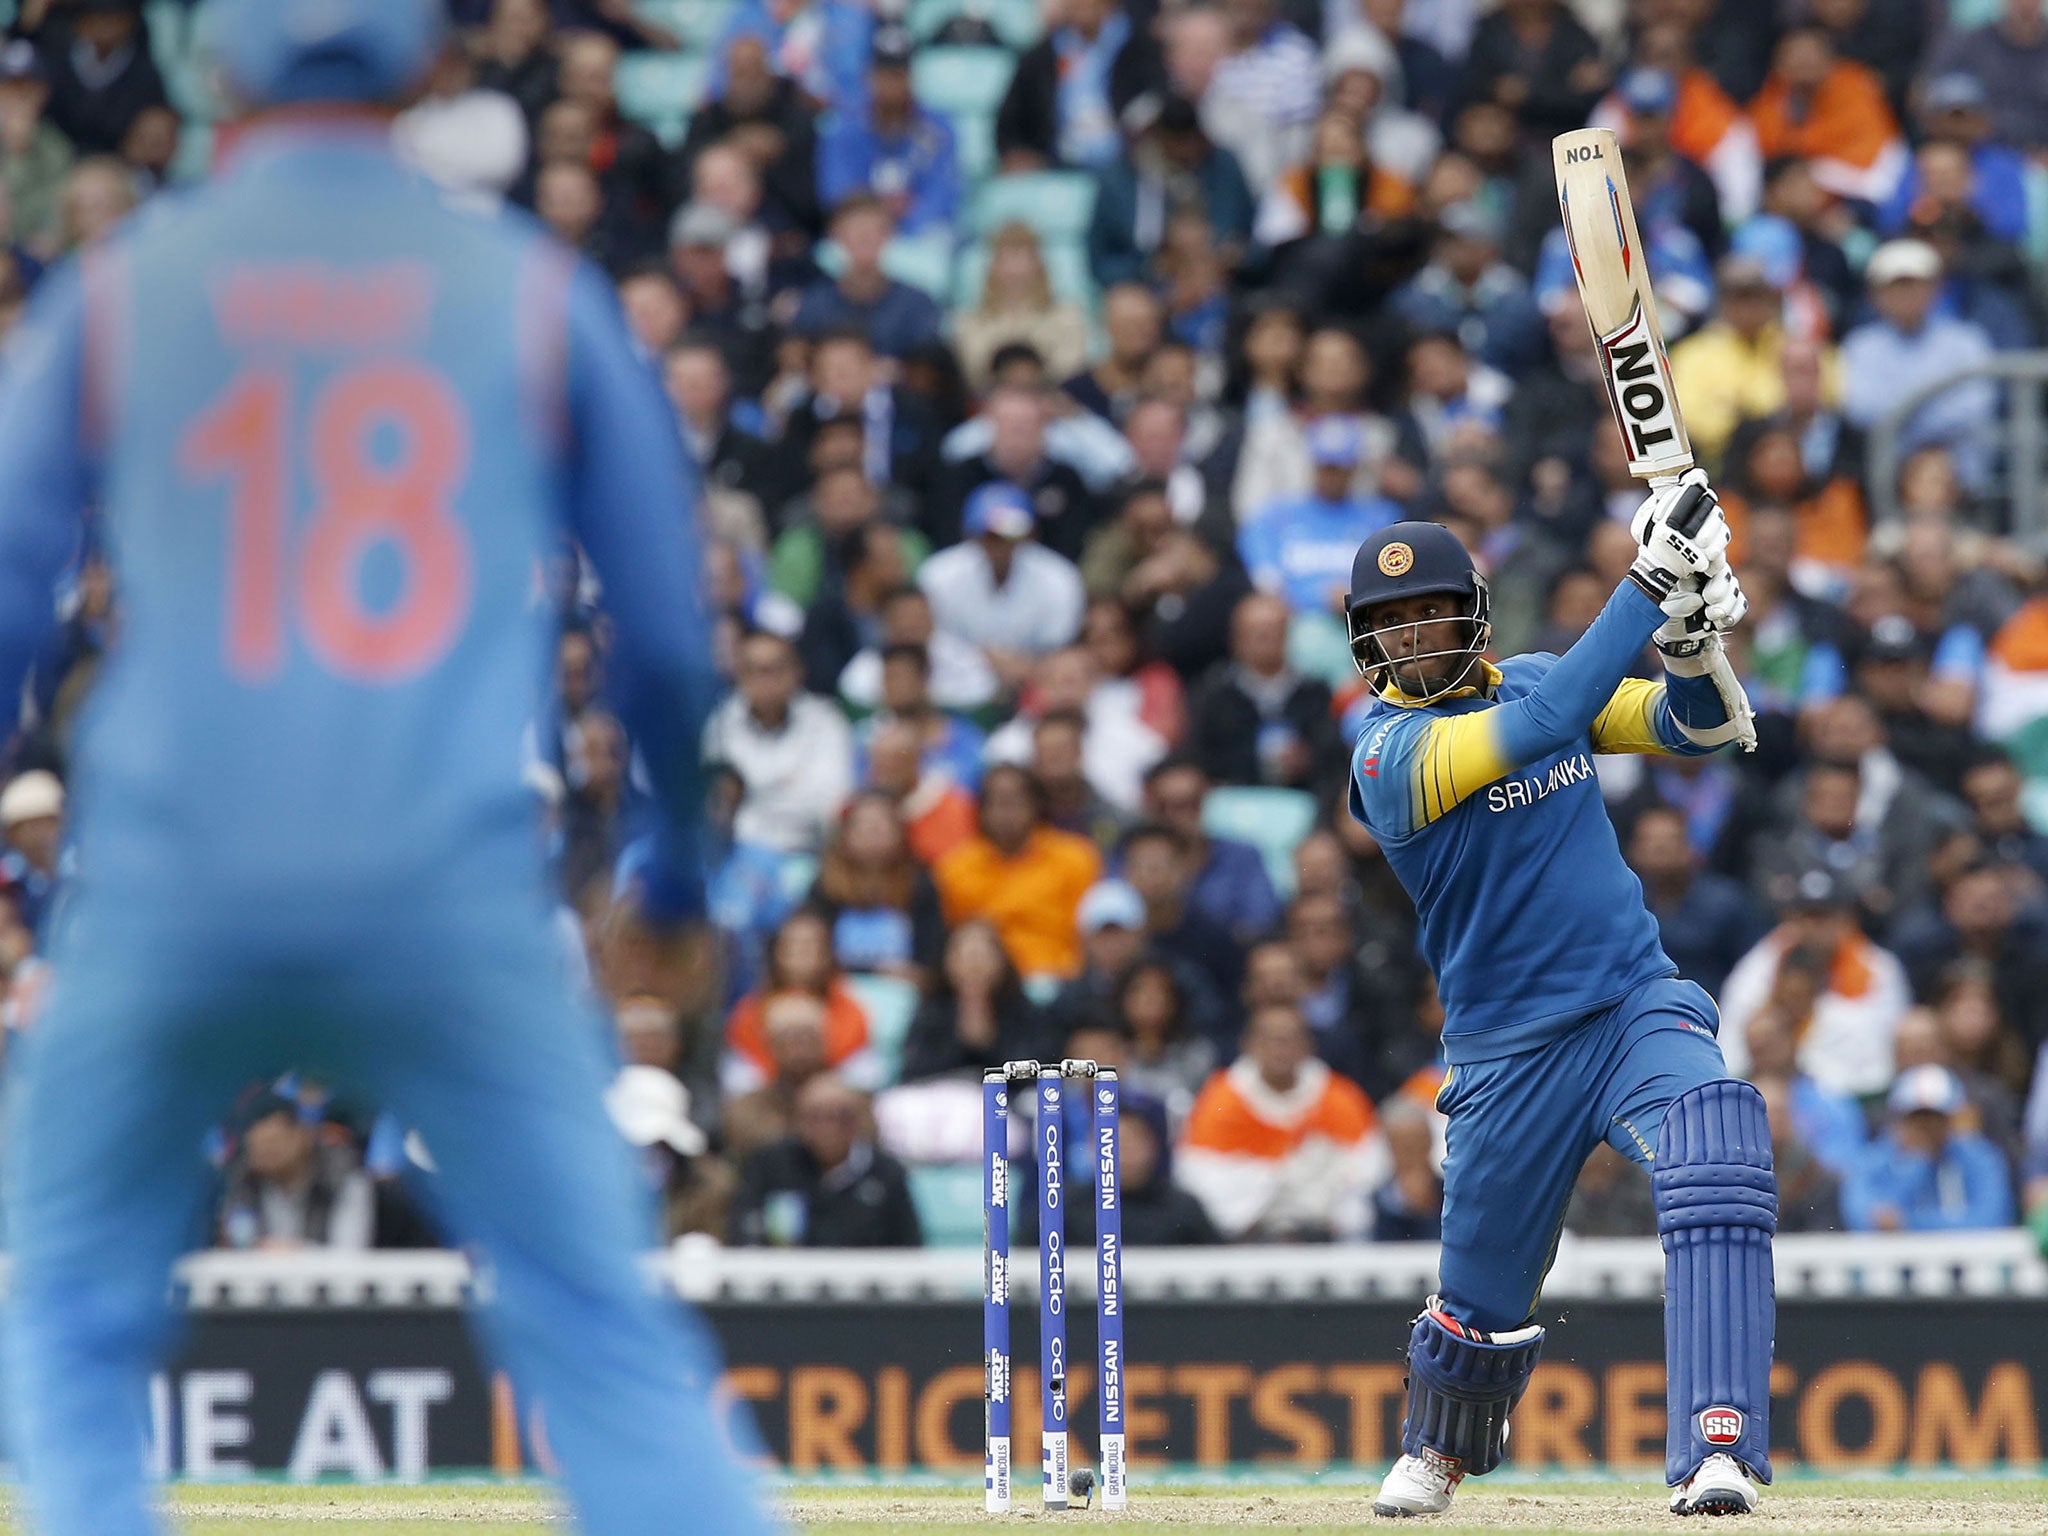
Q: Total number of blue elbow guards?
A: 0